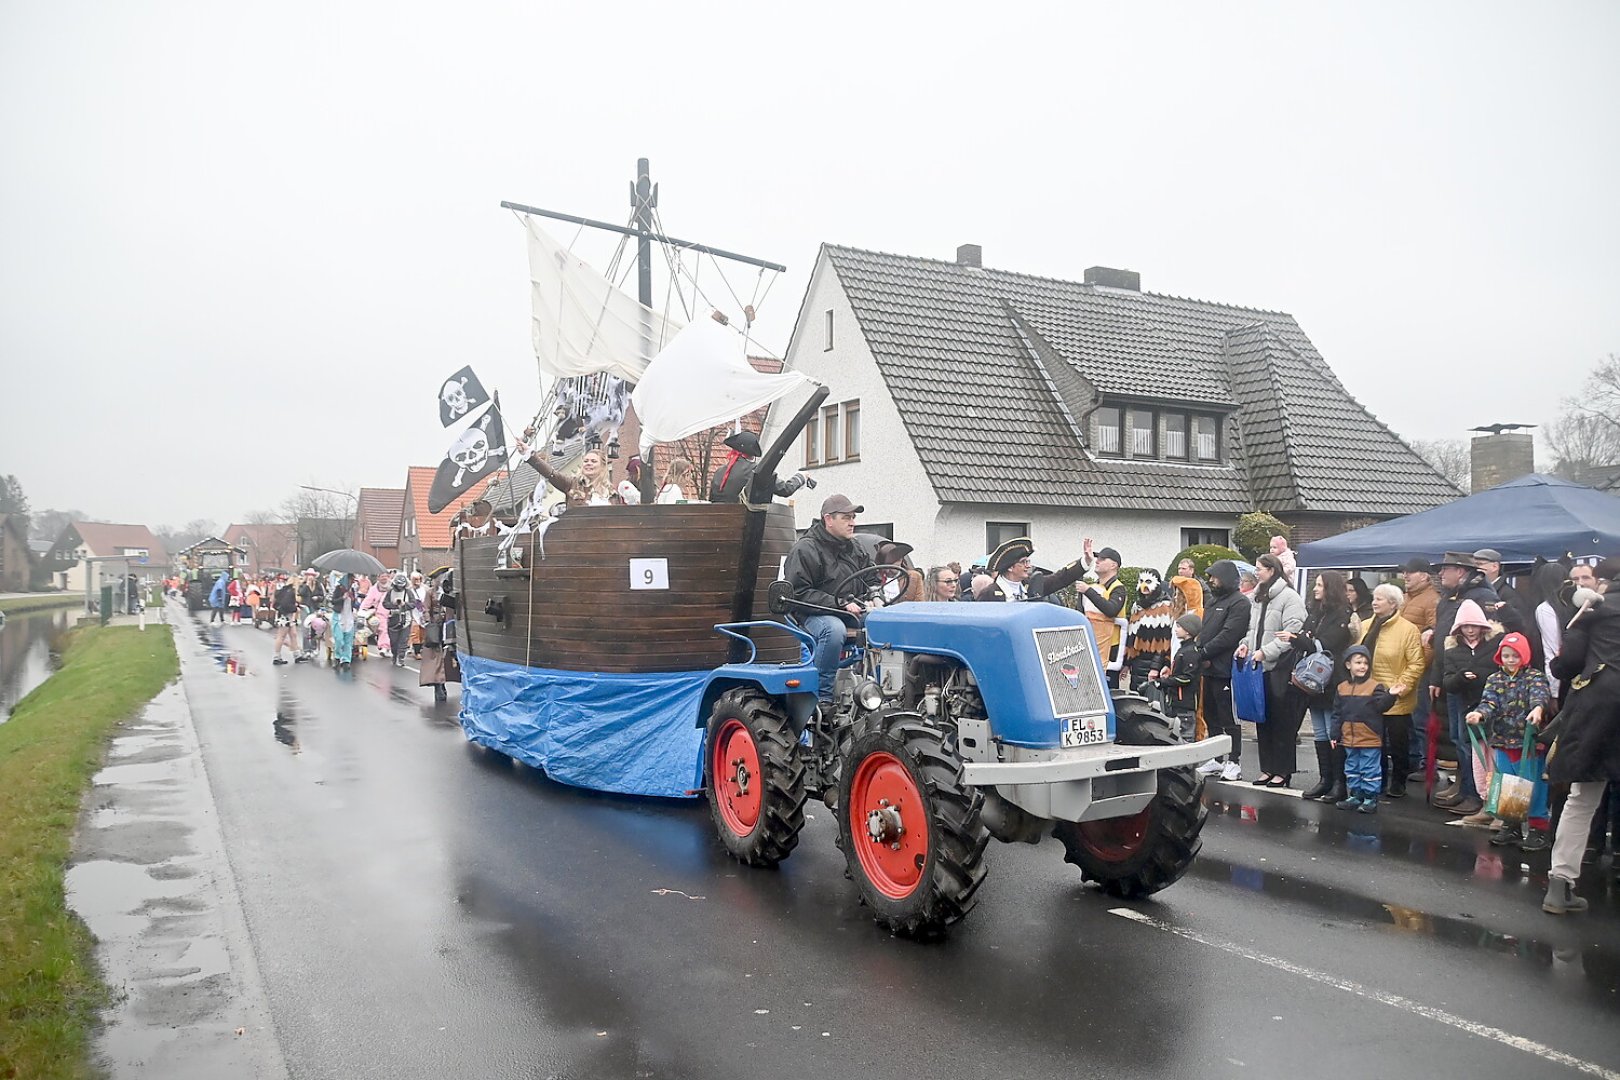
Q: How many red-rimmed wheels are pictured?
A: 3